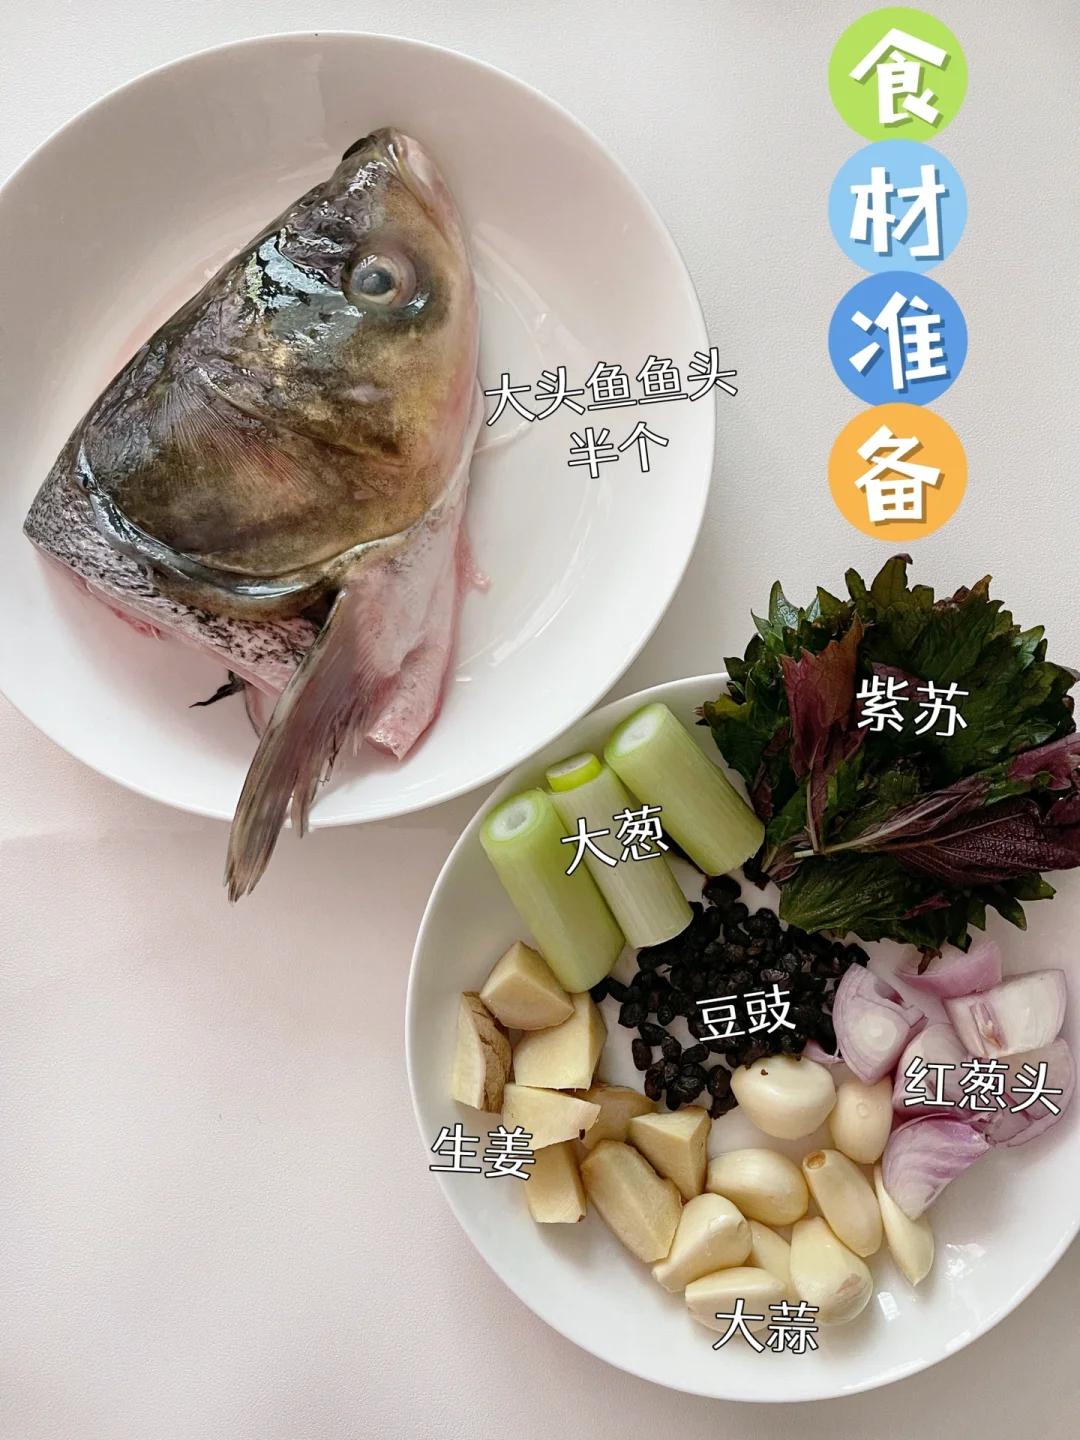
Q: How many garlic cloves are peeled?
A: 9